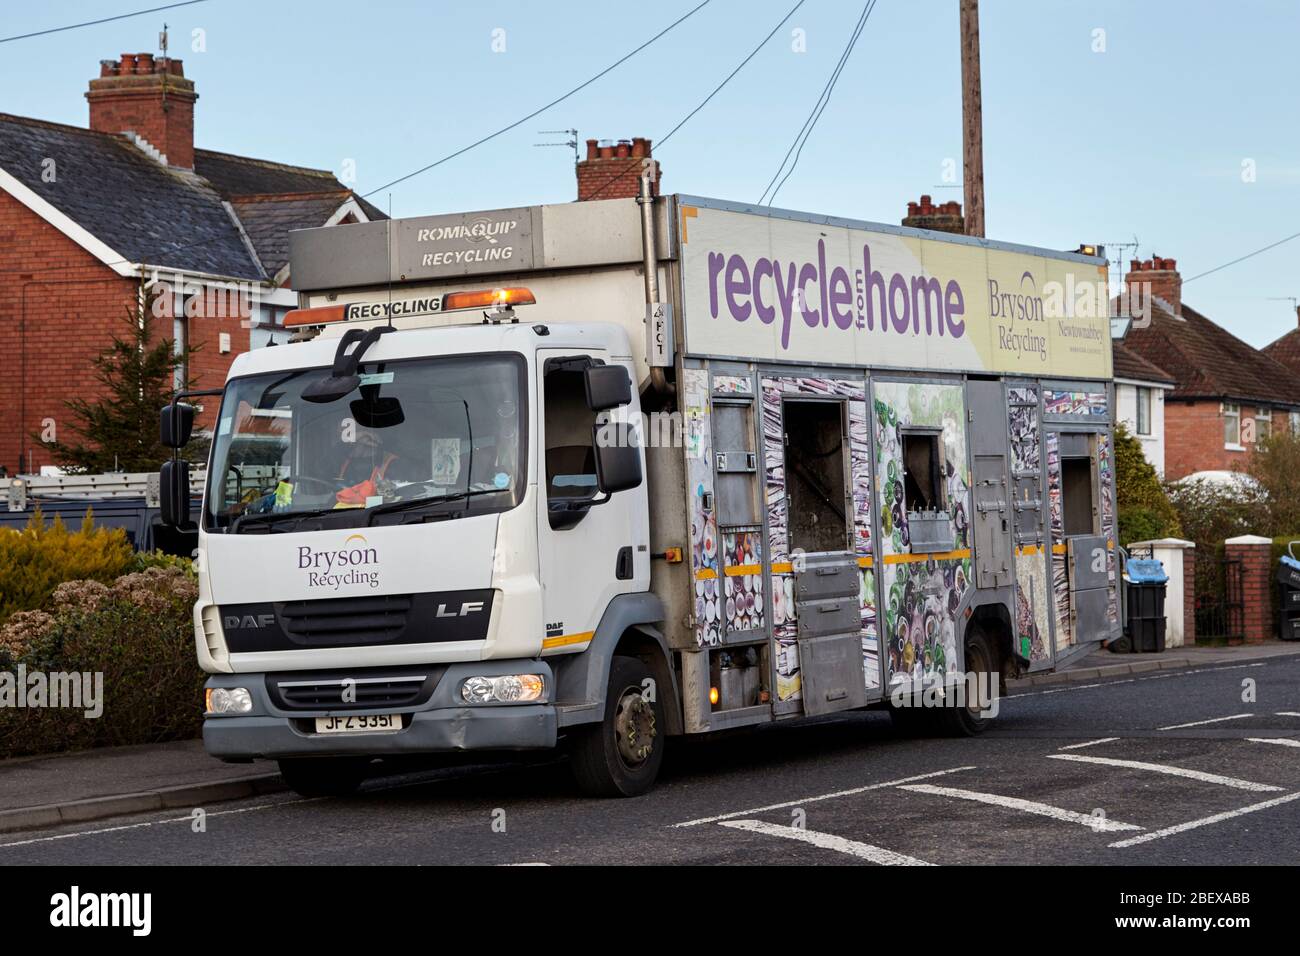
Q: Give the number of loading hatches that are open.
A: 3